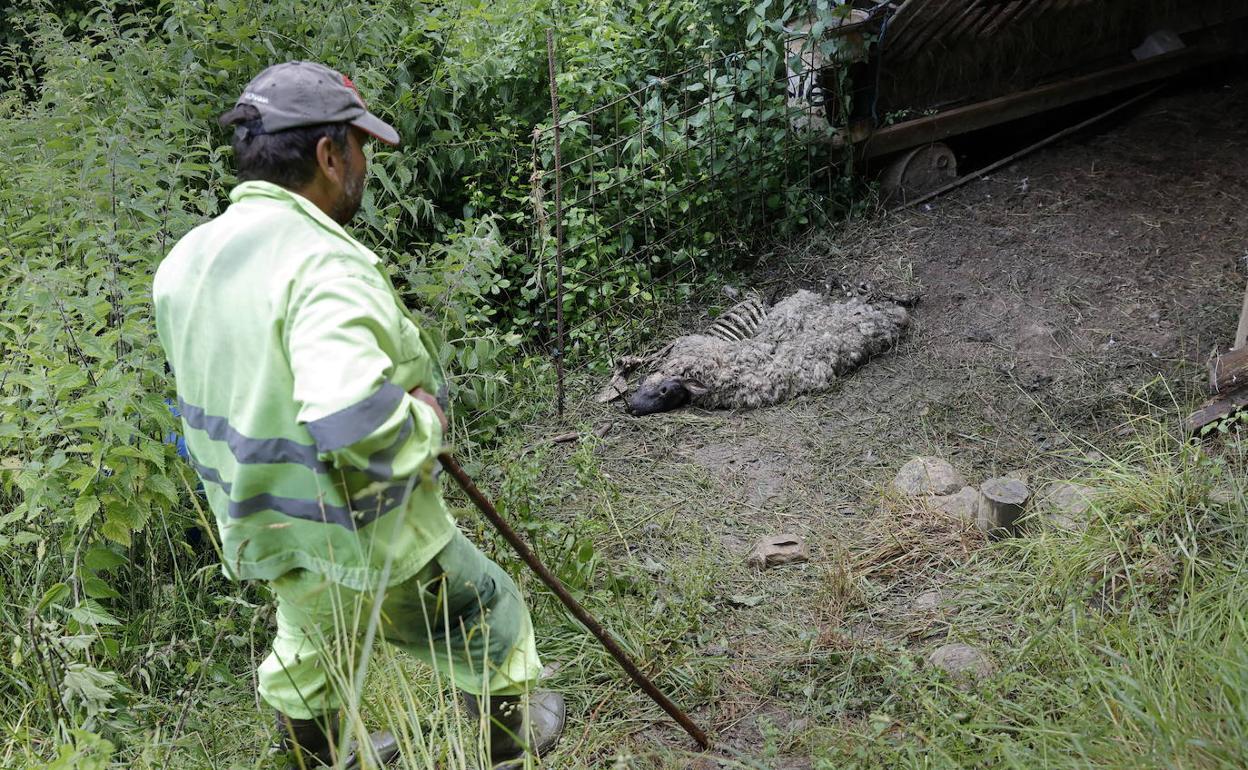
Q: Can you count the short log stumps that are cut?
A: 1